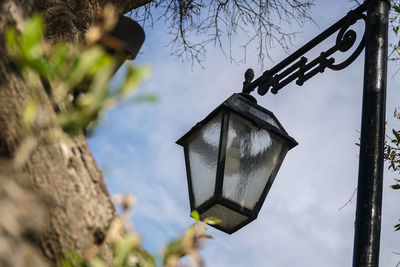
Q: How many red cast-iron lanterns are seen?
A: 0